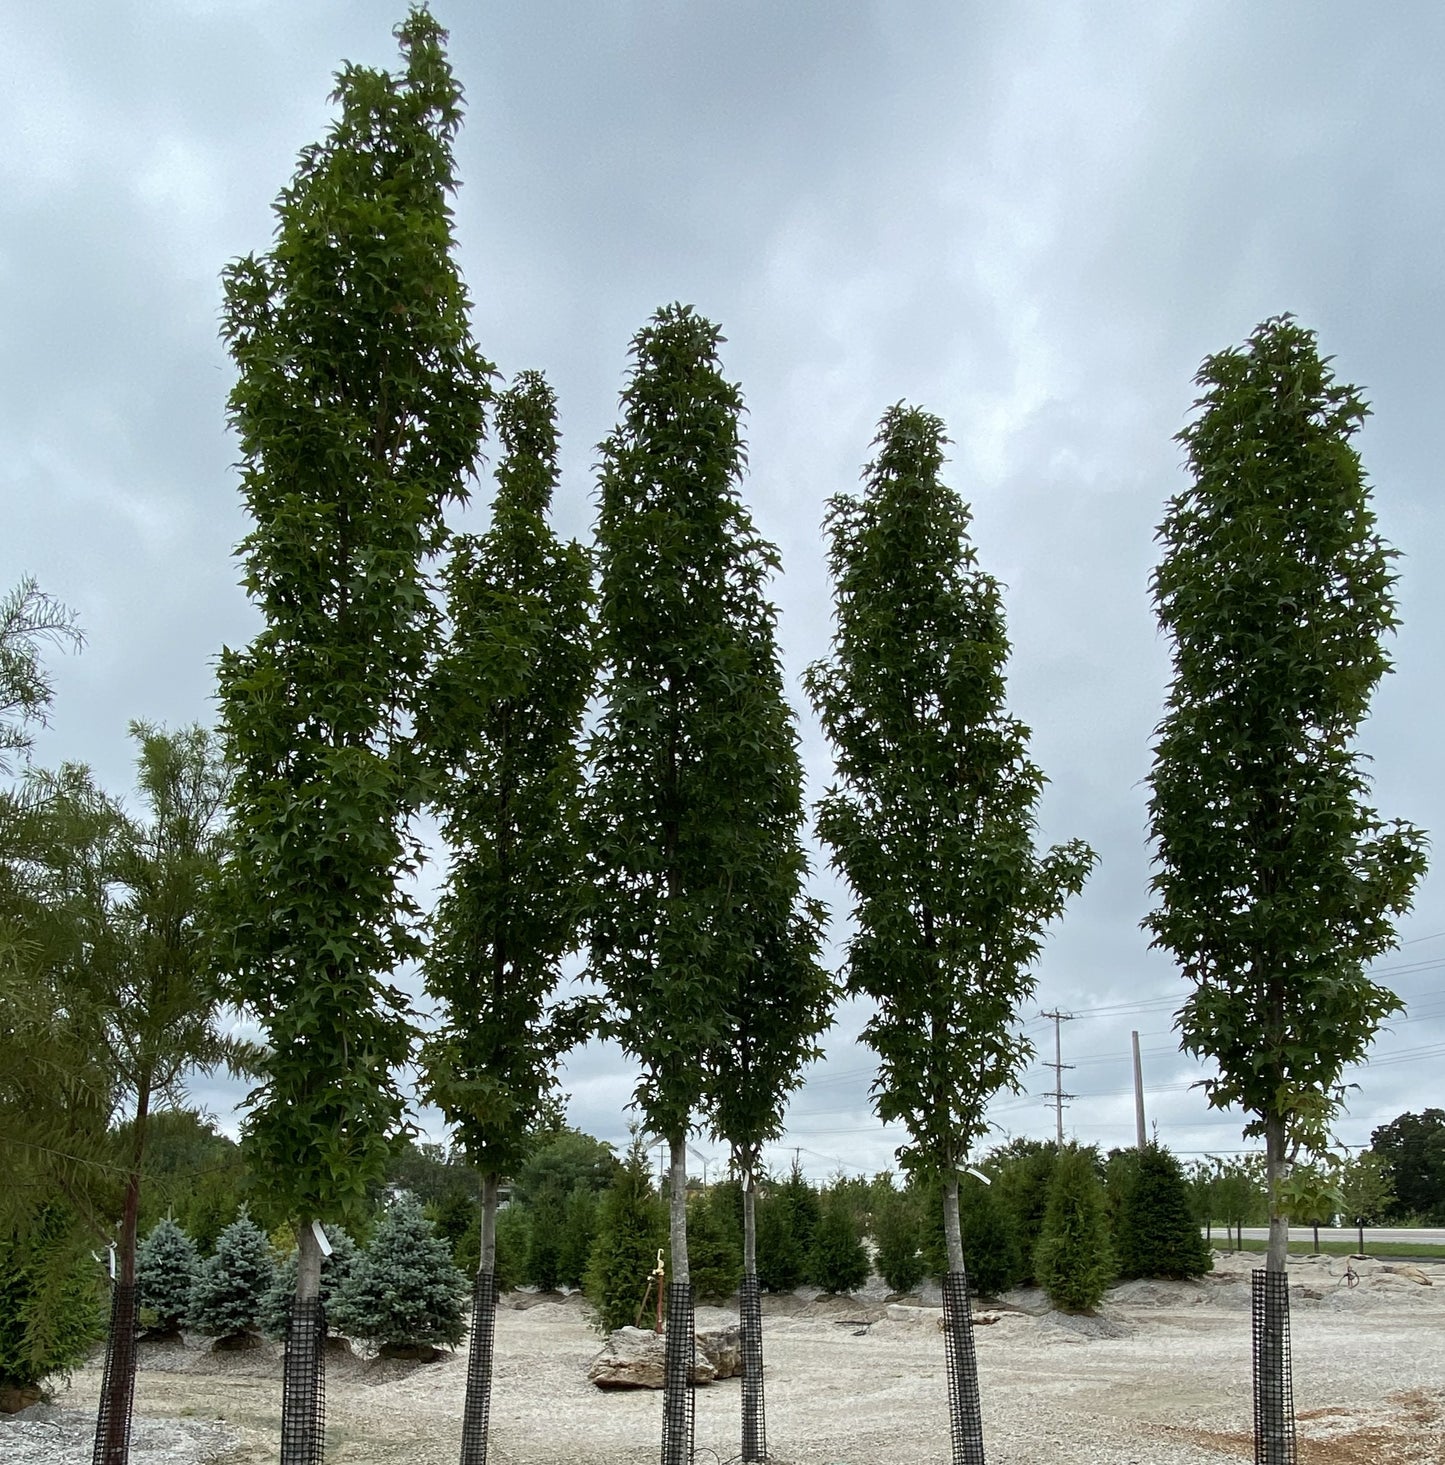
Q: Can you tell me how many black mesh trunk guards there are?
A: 7